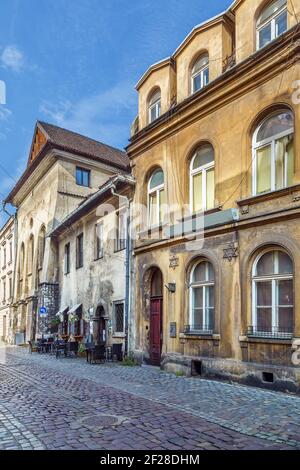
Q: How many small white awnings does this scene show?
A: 2